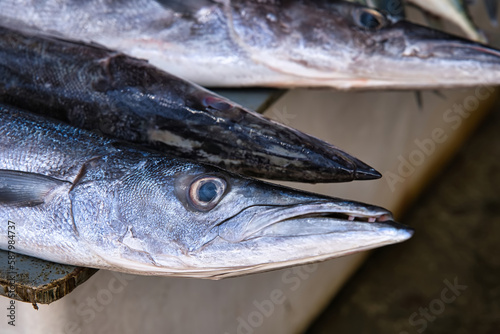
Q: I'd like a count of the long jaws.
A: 3